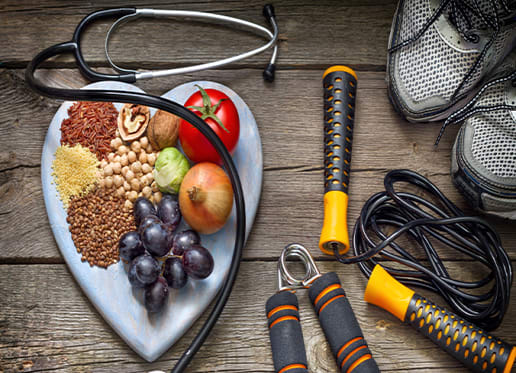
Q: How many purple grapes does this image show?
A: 11